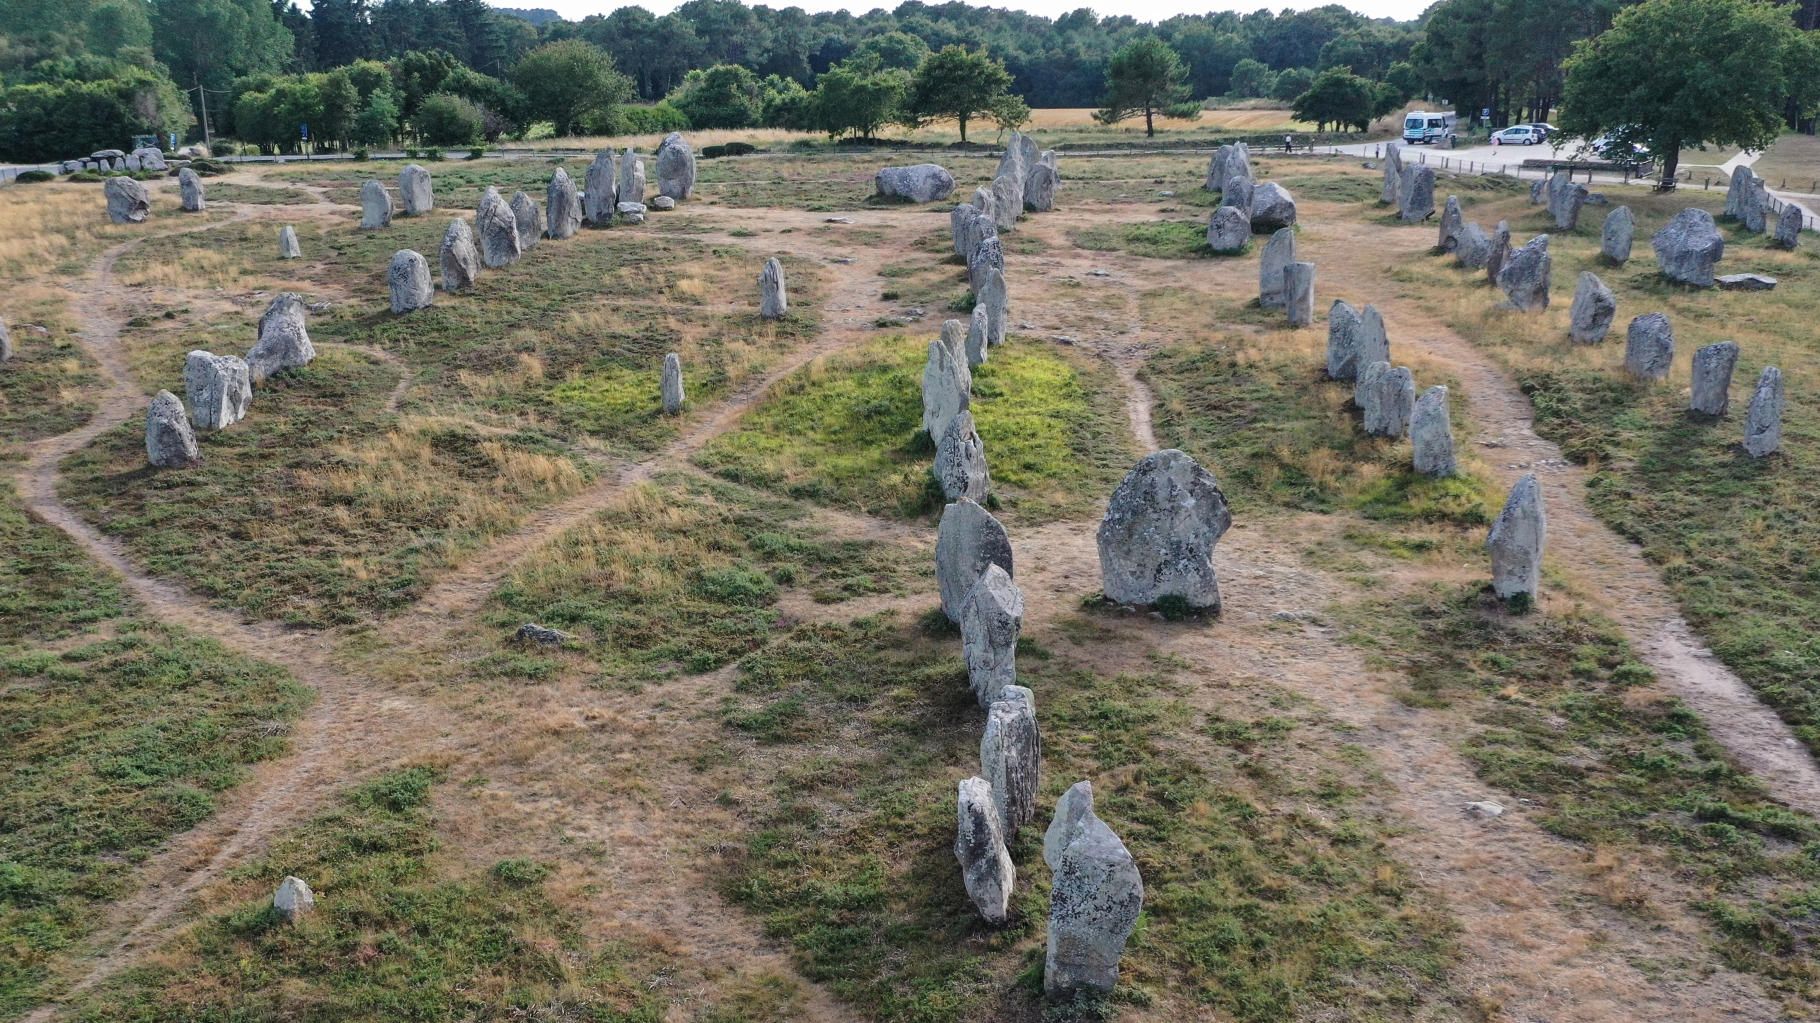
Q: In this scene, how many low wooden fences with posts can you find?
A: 1